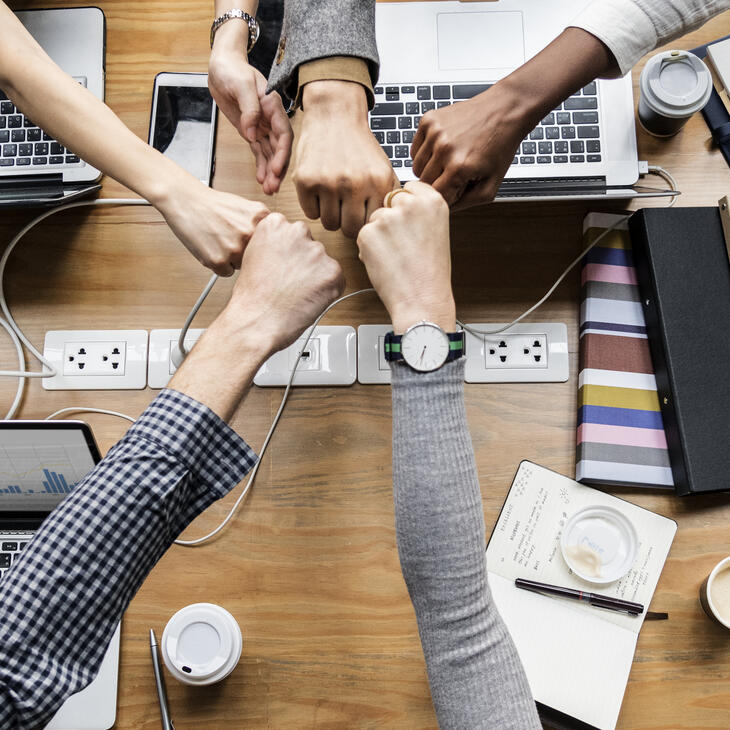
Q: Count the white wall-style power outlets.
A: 5